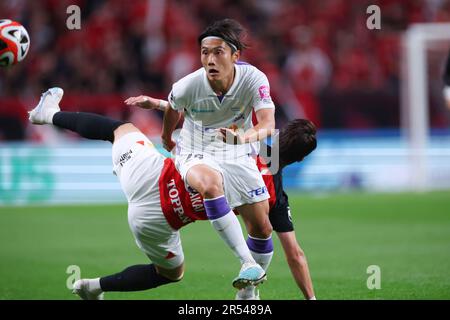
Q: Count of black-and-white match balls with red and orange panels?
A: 1